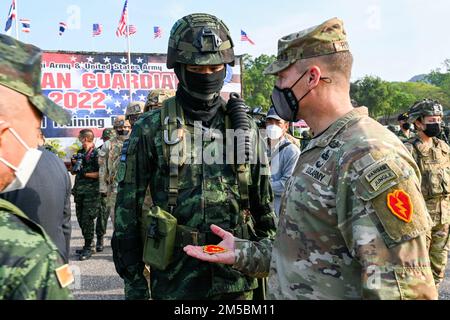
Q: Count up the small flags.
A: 6